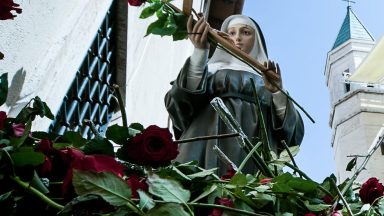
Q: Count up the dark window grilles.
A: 1